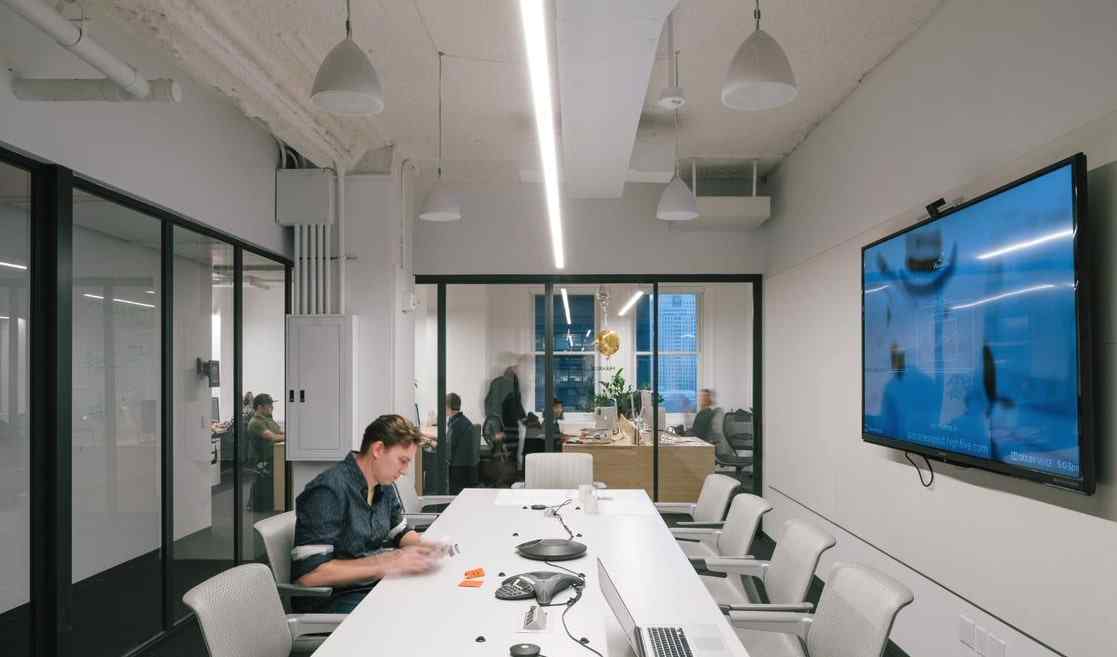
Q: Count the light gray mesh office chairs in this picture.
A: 8